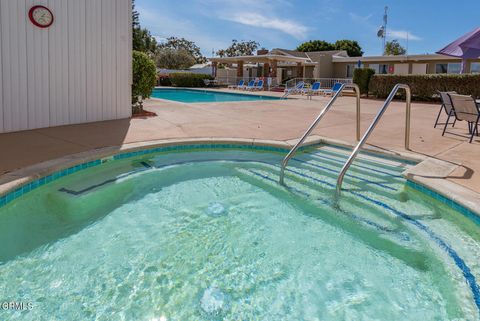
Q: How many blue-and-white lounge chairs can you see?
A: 6